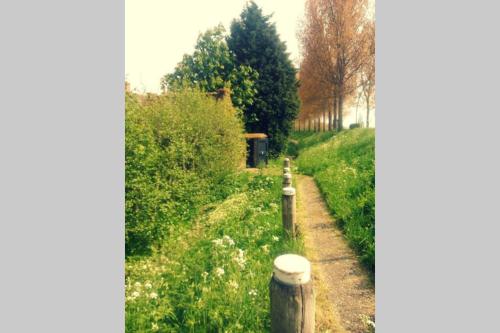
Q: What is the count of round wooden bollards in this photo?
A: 5